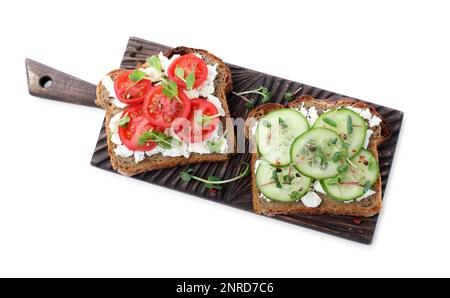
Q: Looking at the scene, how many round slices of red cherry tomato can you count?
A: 5